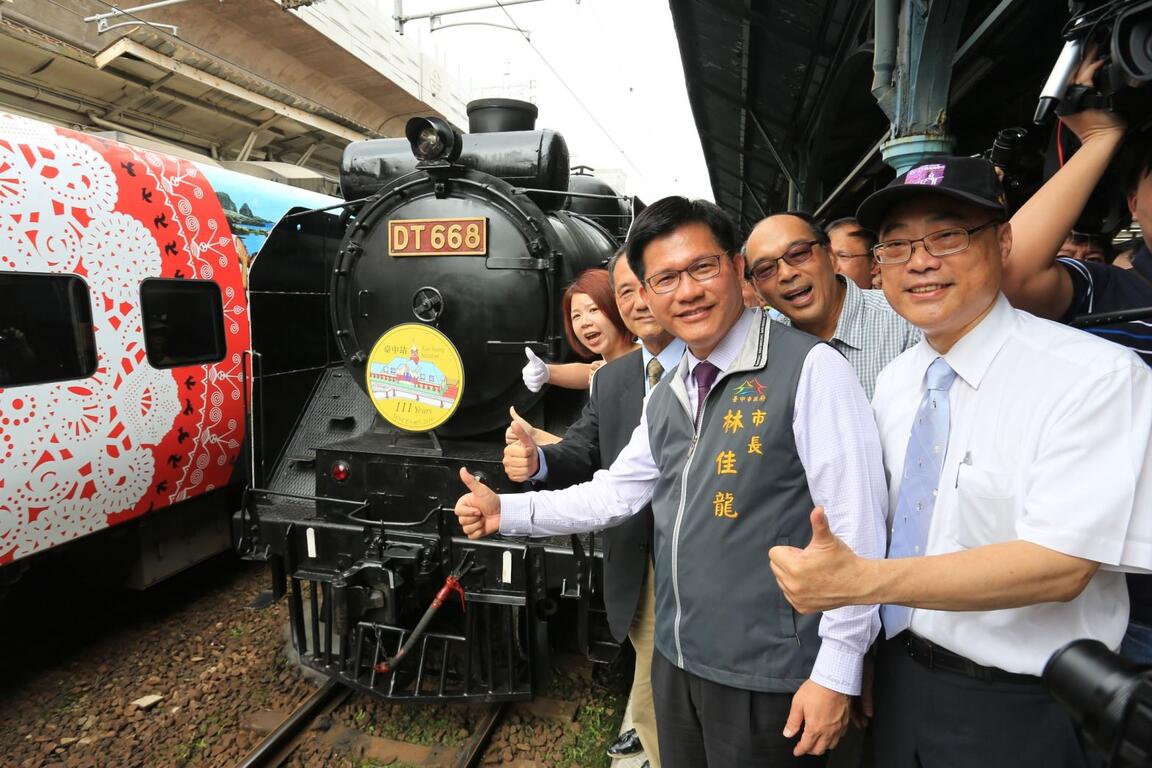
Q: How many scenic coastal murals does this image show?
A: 1